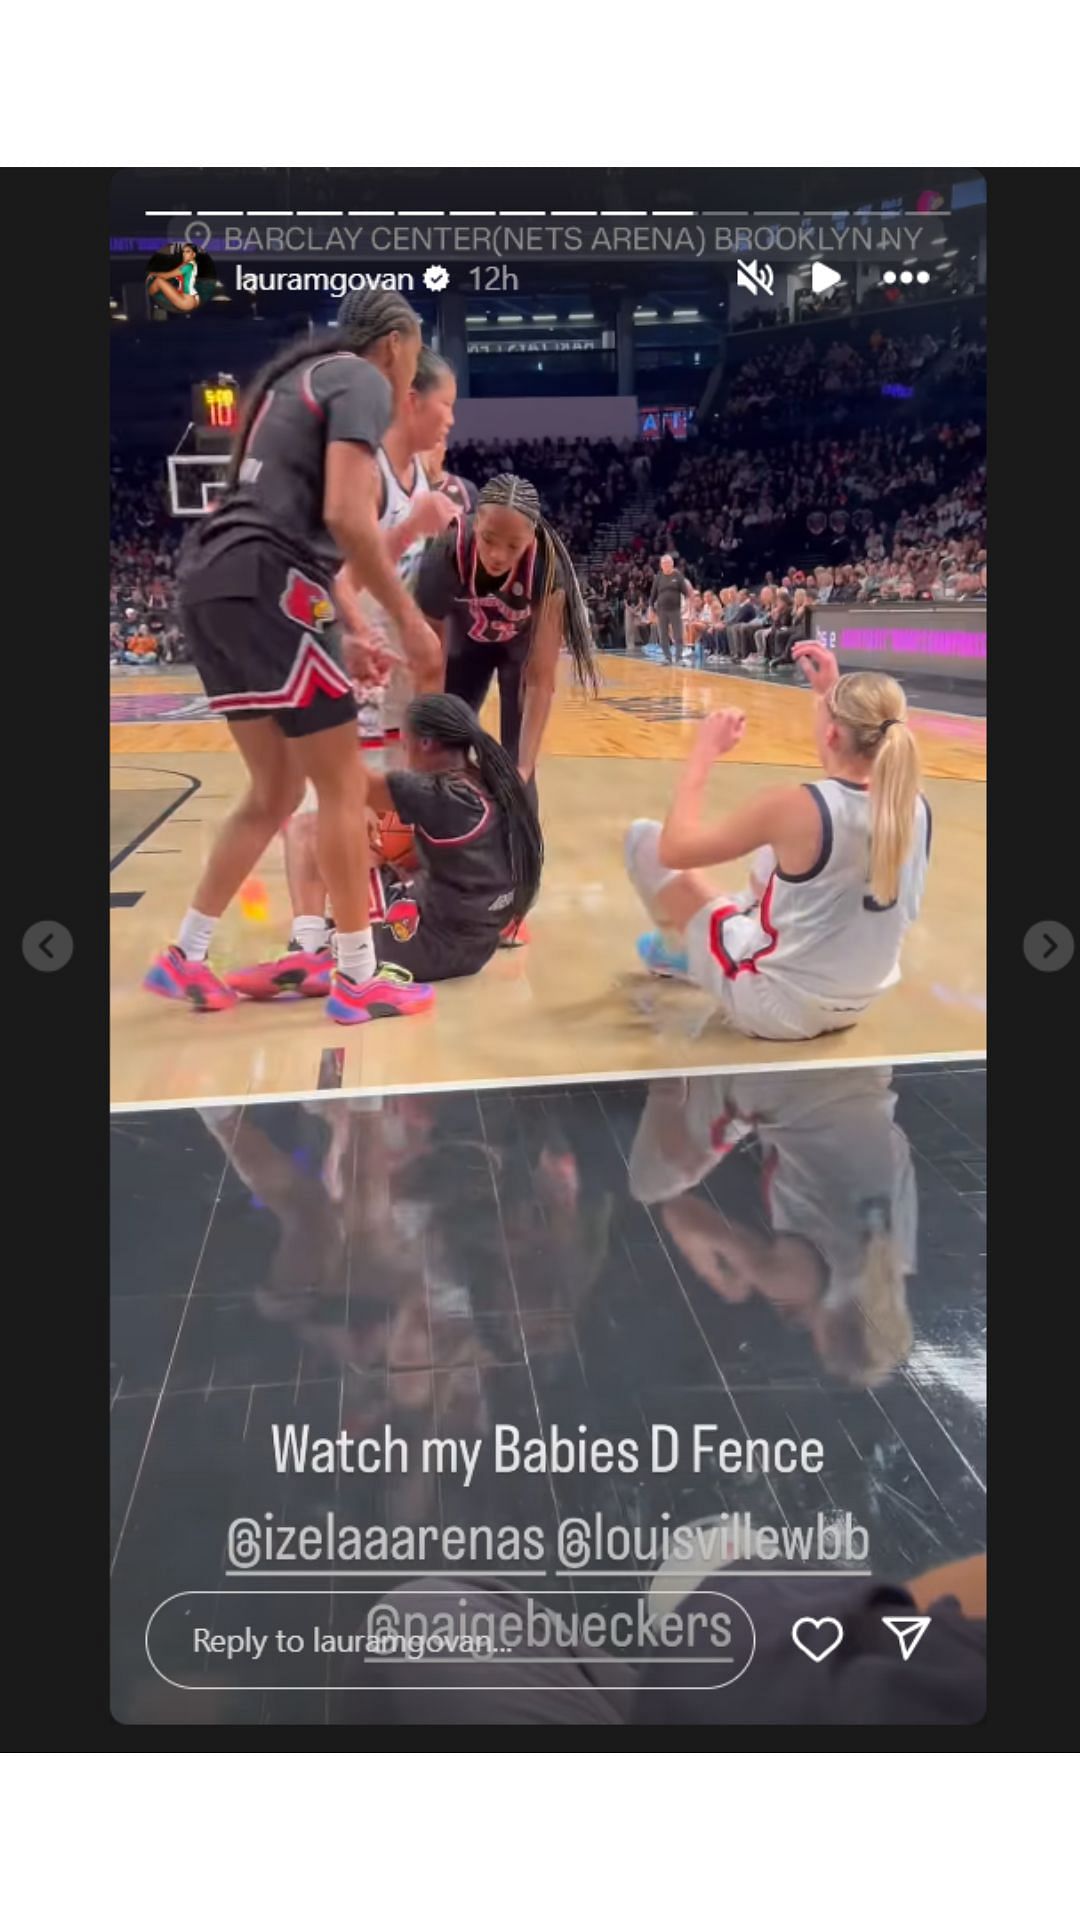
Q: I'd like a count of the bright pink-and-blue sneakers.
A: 3